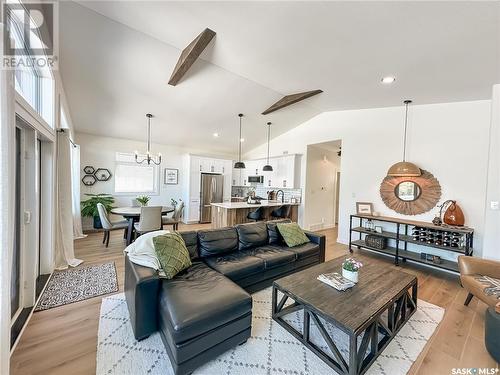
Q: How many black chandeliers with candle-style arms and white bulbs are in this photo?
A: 1